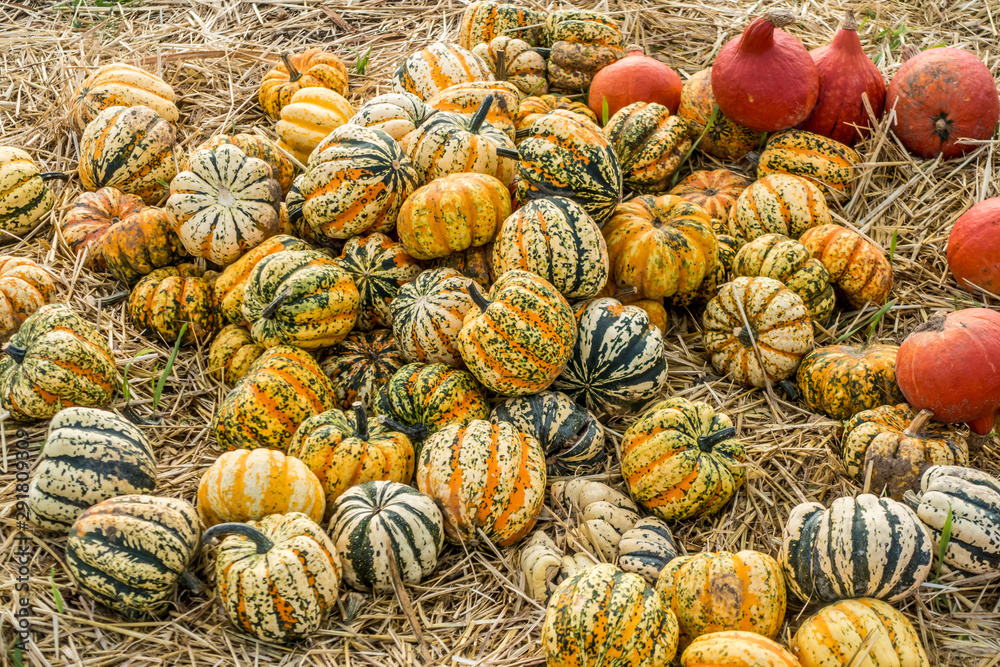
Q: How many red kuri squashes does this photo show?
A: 6